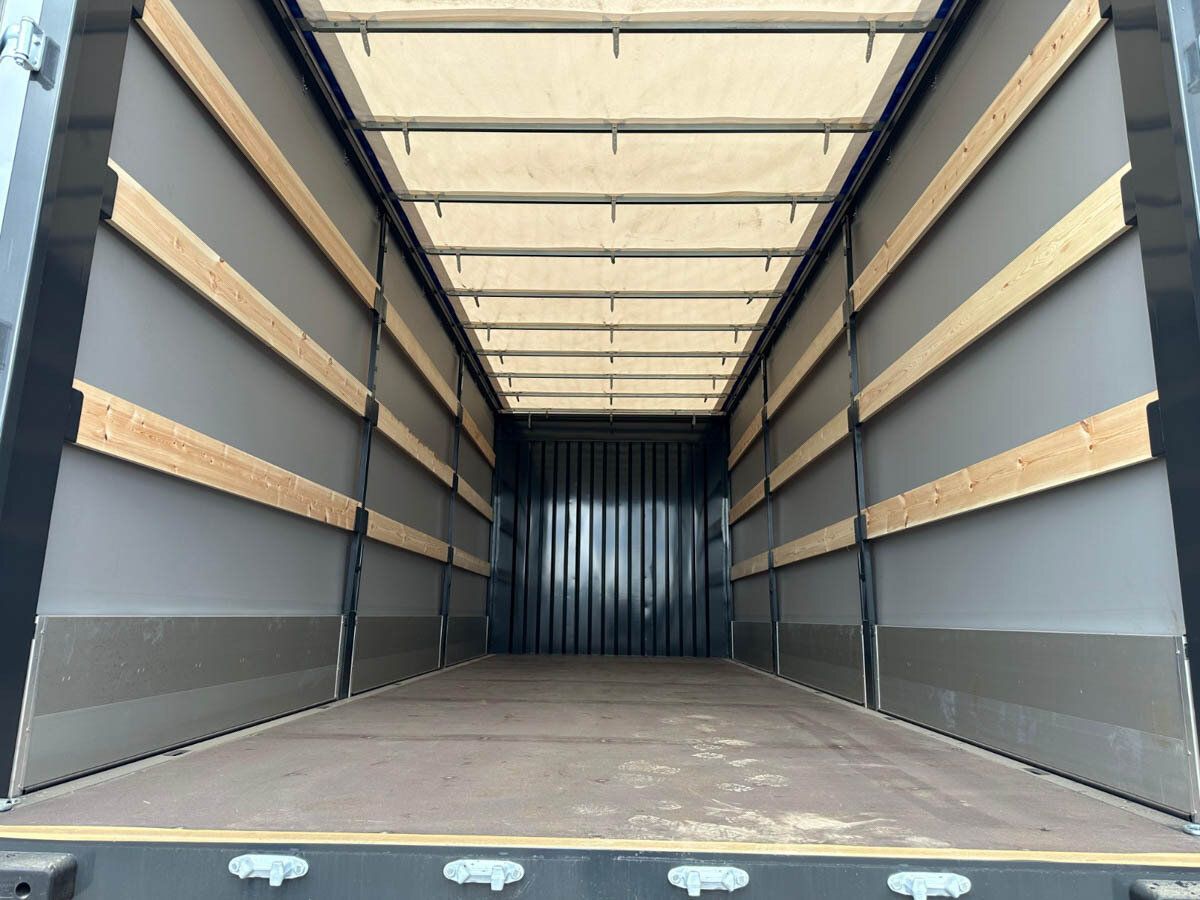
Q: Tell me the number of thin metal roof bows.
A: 10